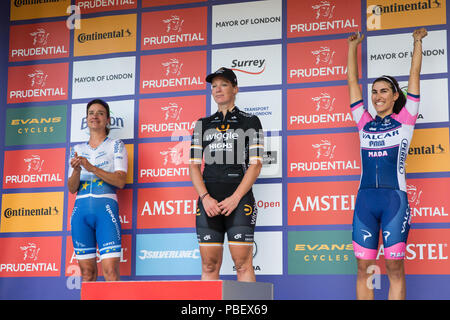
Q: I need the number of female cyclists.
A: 3